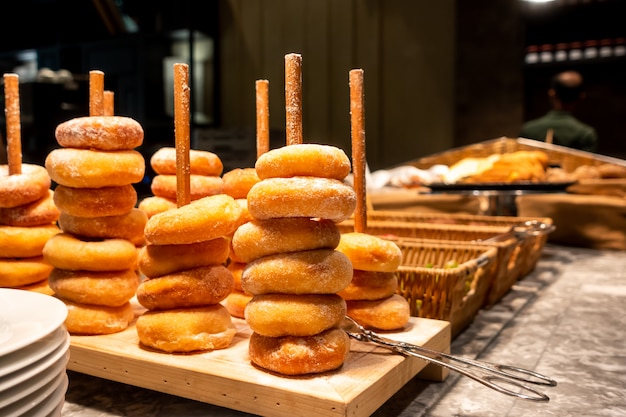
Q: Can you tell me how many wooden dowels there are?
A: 7